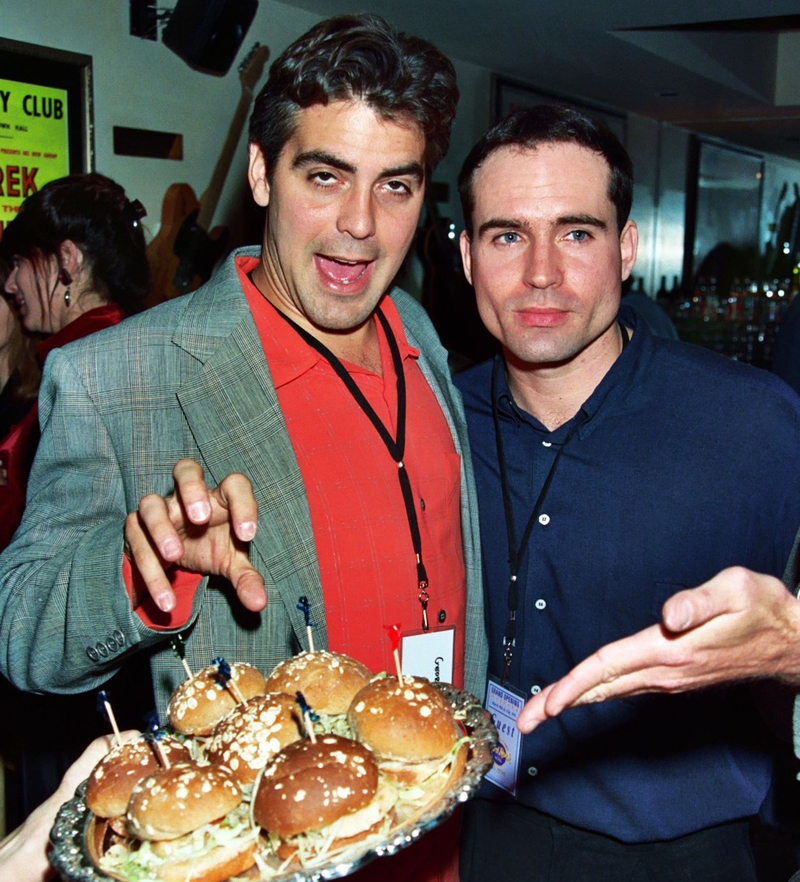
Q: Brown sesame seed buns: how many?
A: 7